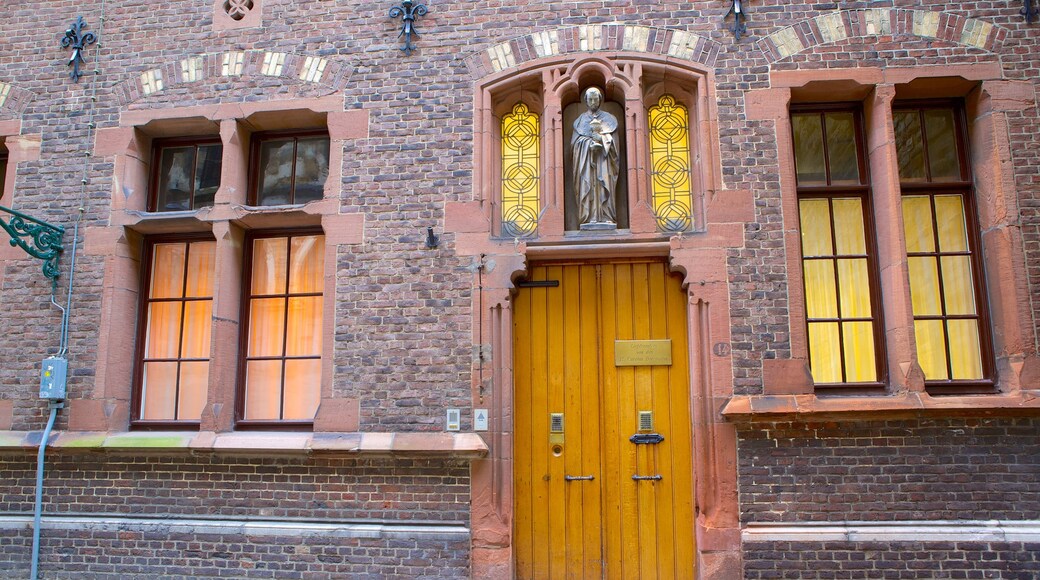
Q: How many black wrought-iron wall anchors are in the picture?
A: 4